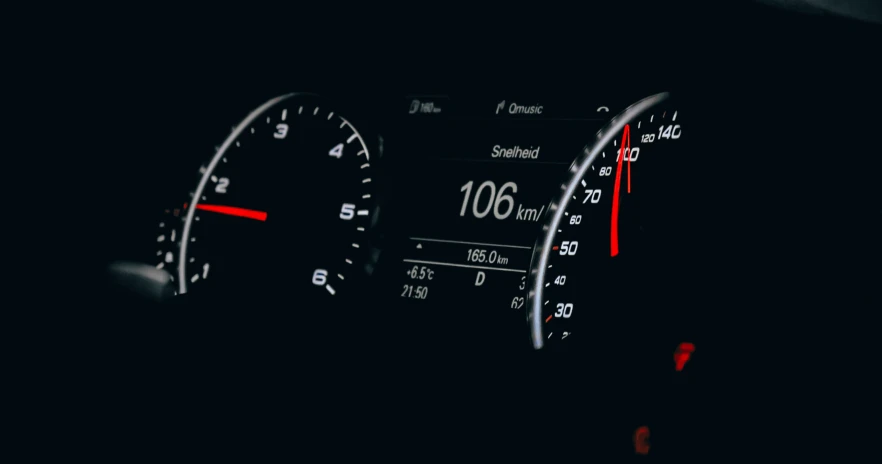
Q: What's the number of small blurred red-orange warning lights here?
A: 2